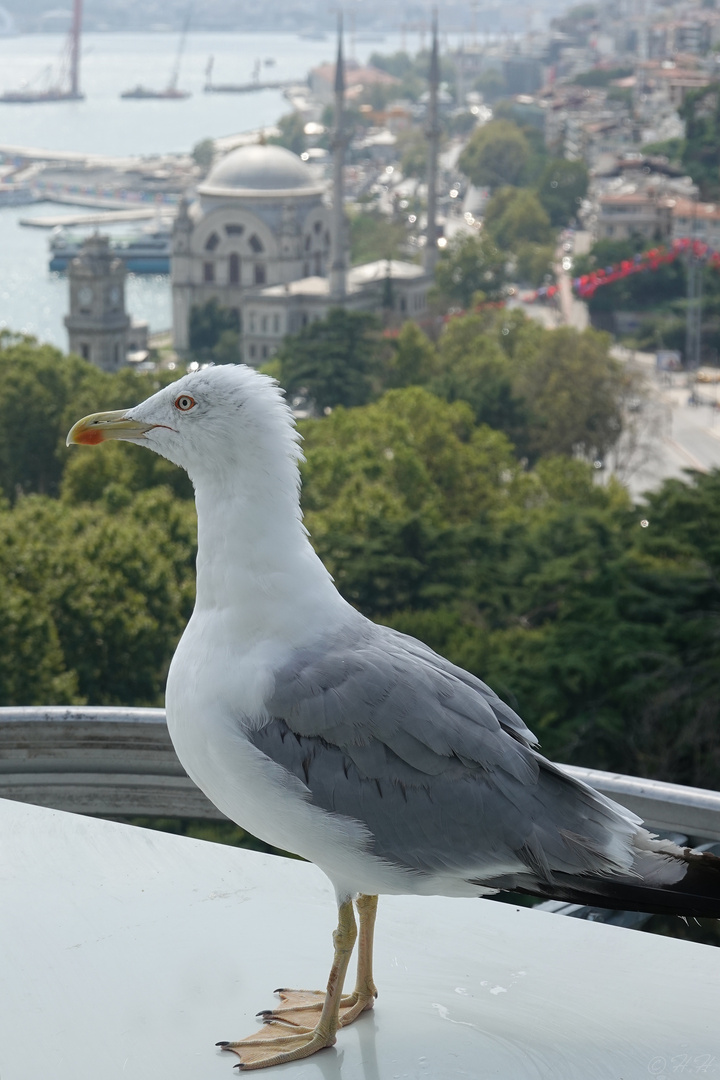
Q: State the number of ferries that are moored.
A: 1